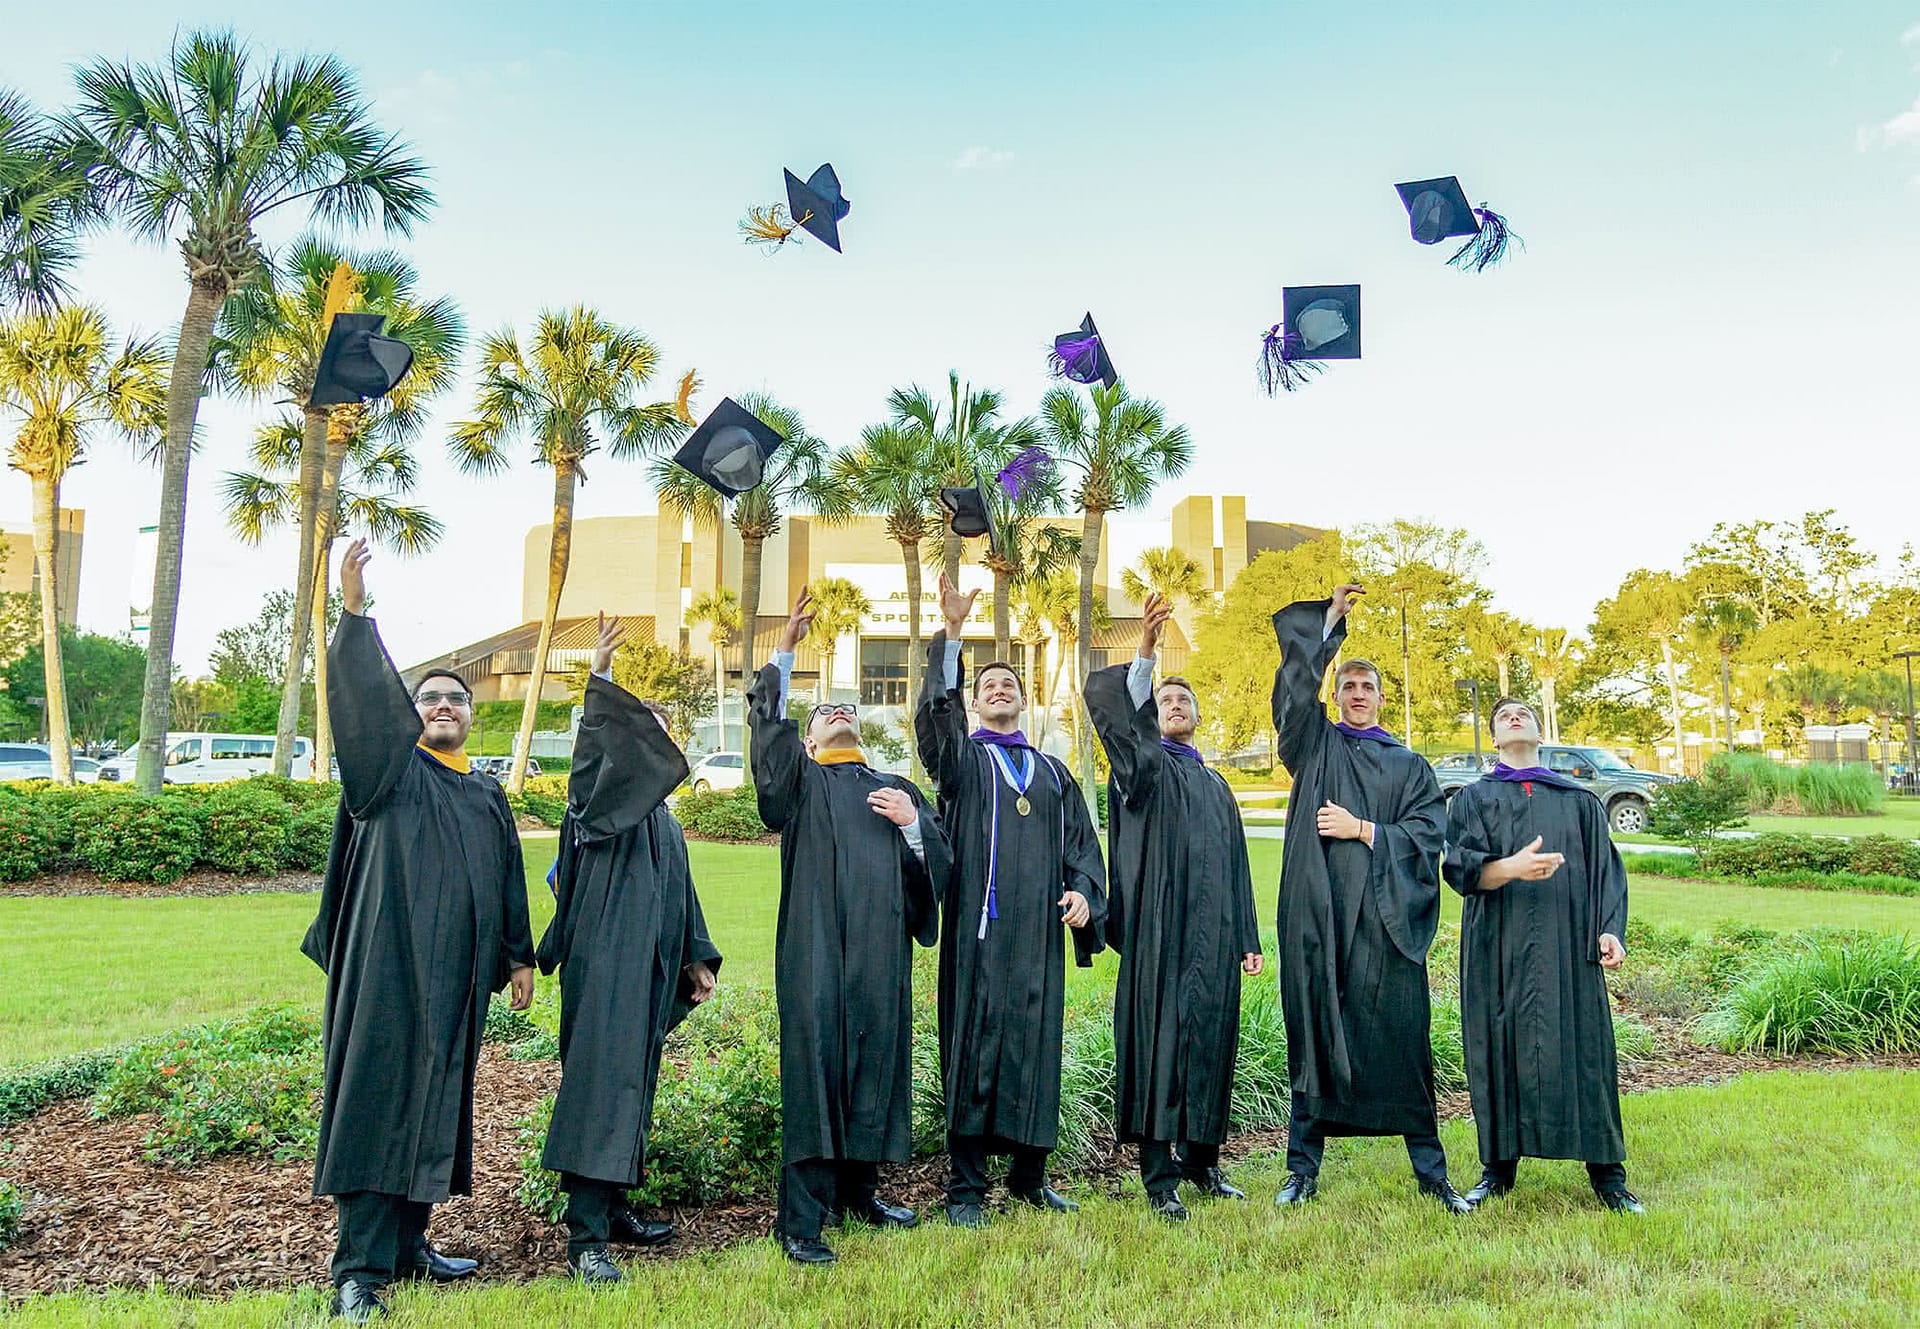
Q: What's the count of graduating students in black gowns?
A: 7